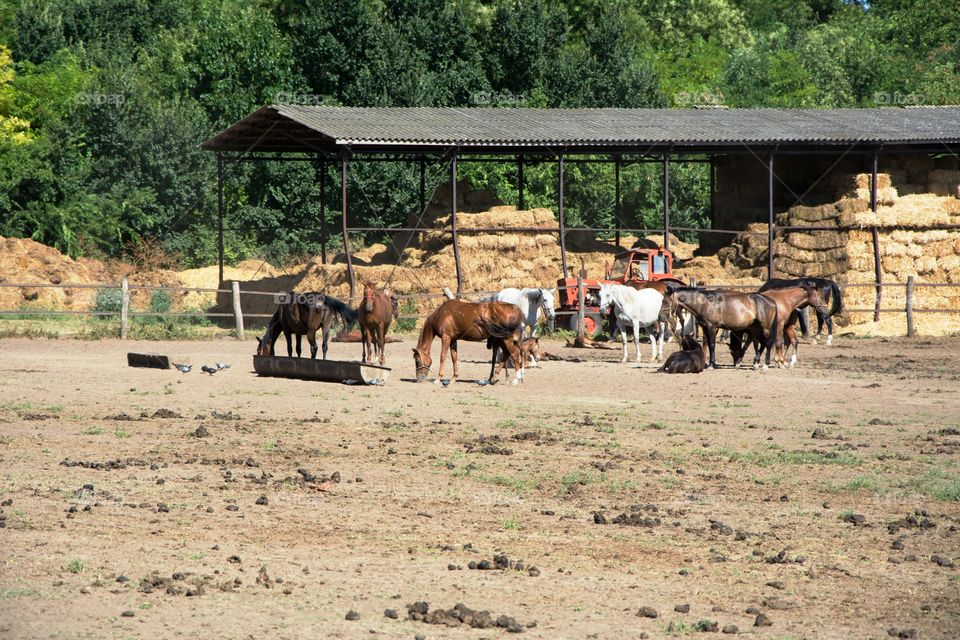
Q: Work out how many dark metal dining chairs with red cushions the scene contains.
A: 0